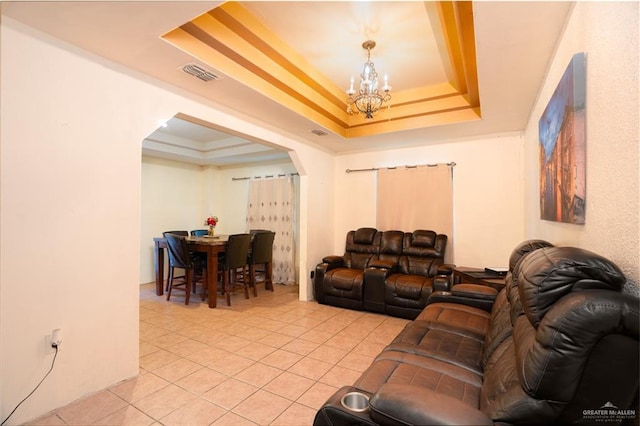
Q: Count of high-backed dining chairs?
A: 6